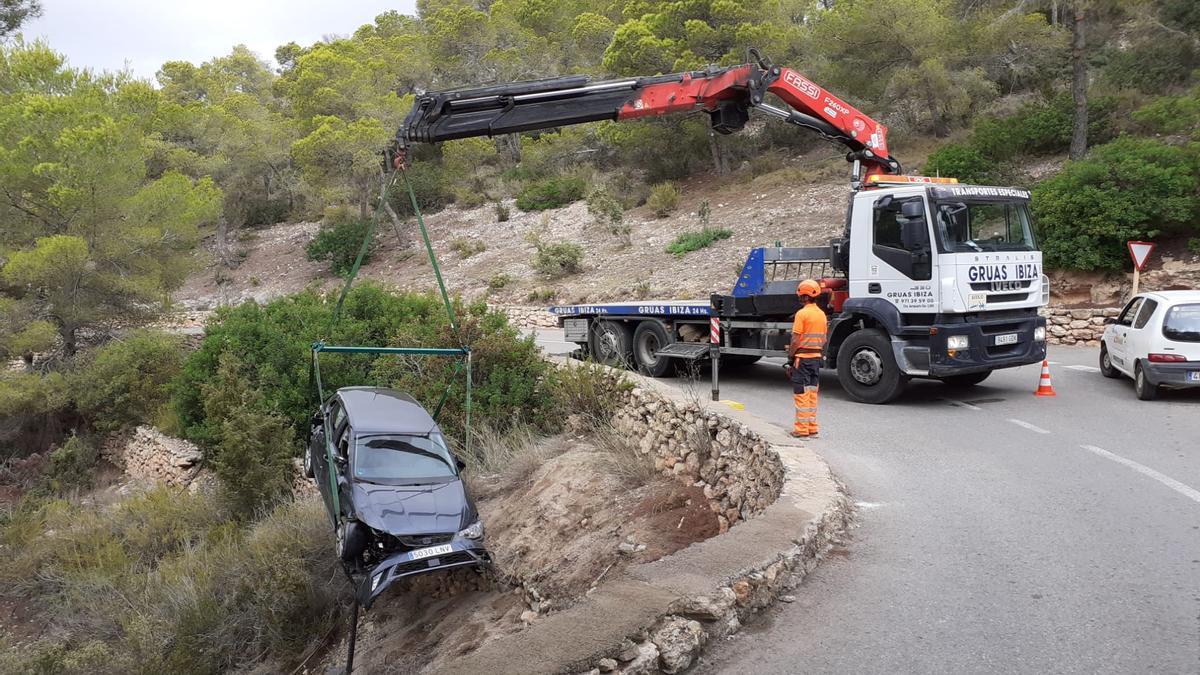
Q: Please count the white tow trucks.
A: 1